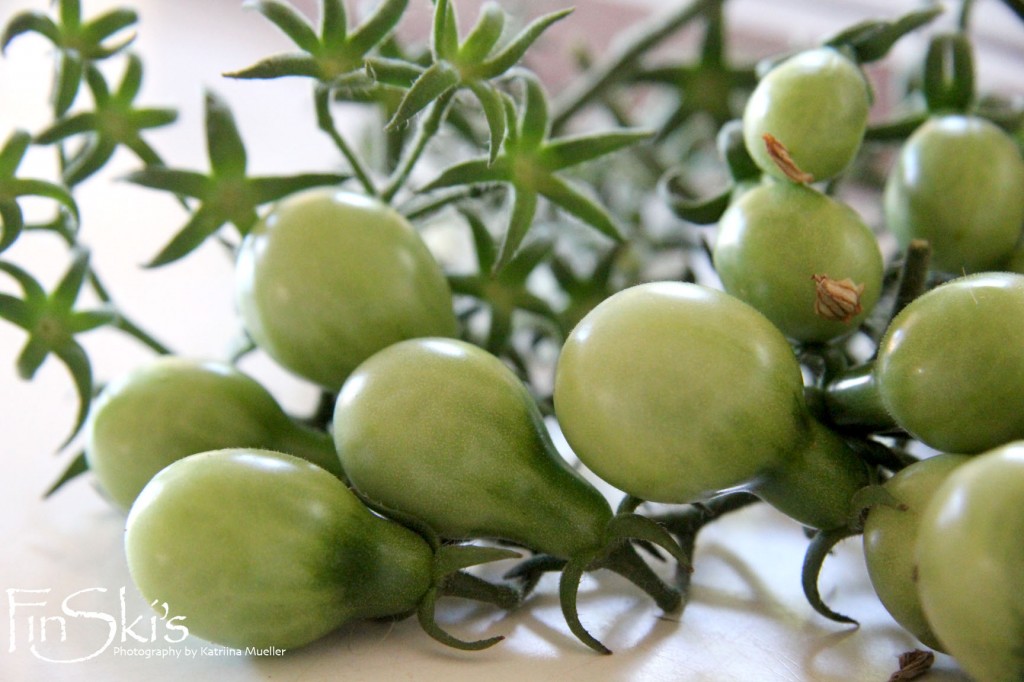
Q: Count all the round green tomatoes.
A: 11